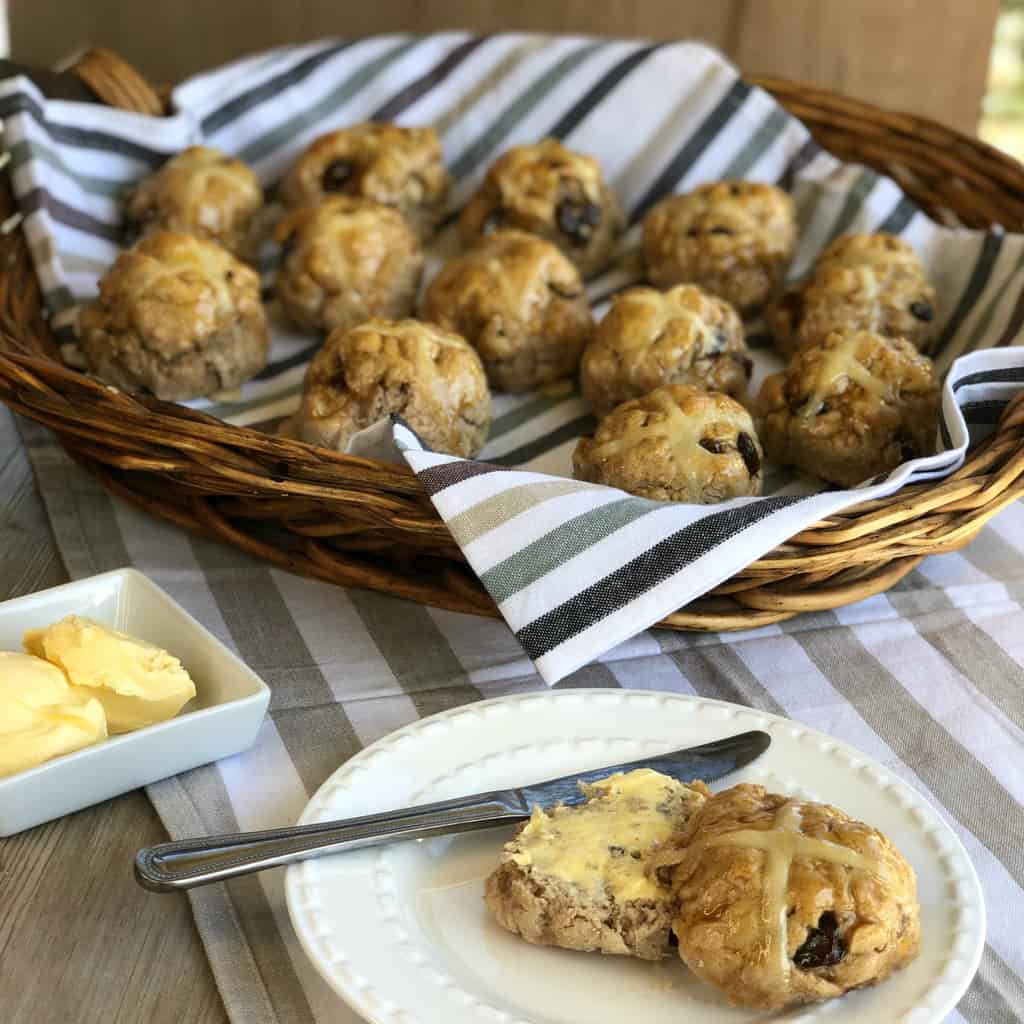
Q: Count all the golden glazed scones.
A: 13